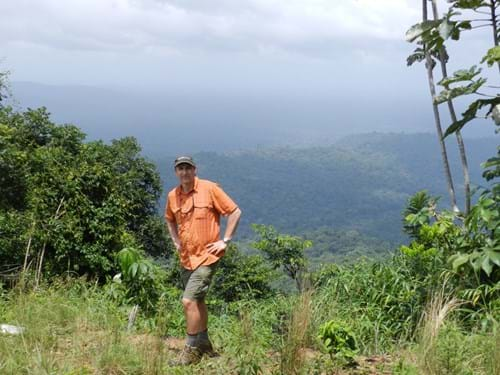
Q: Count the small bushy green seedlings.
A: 1